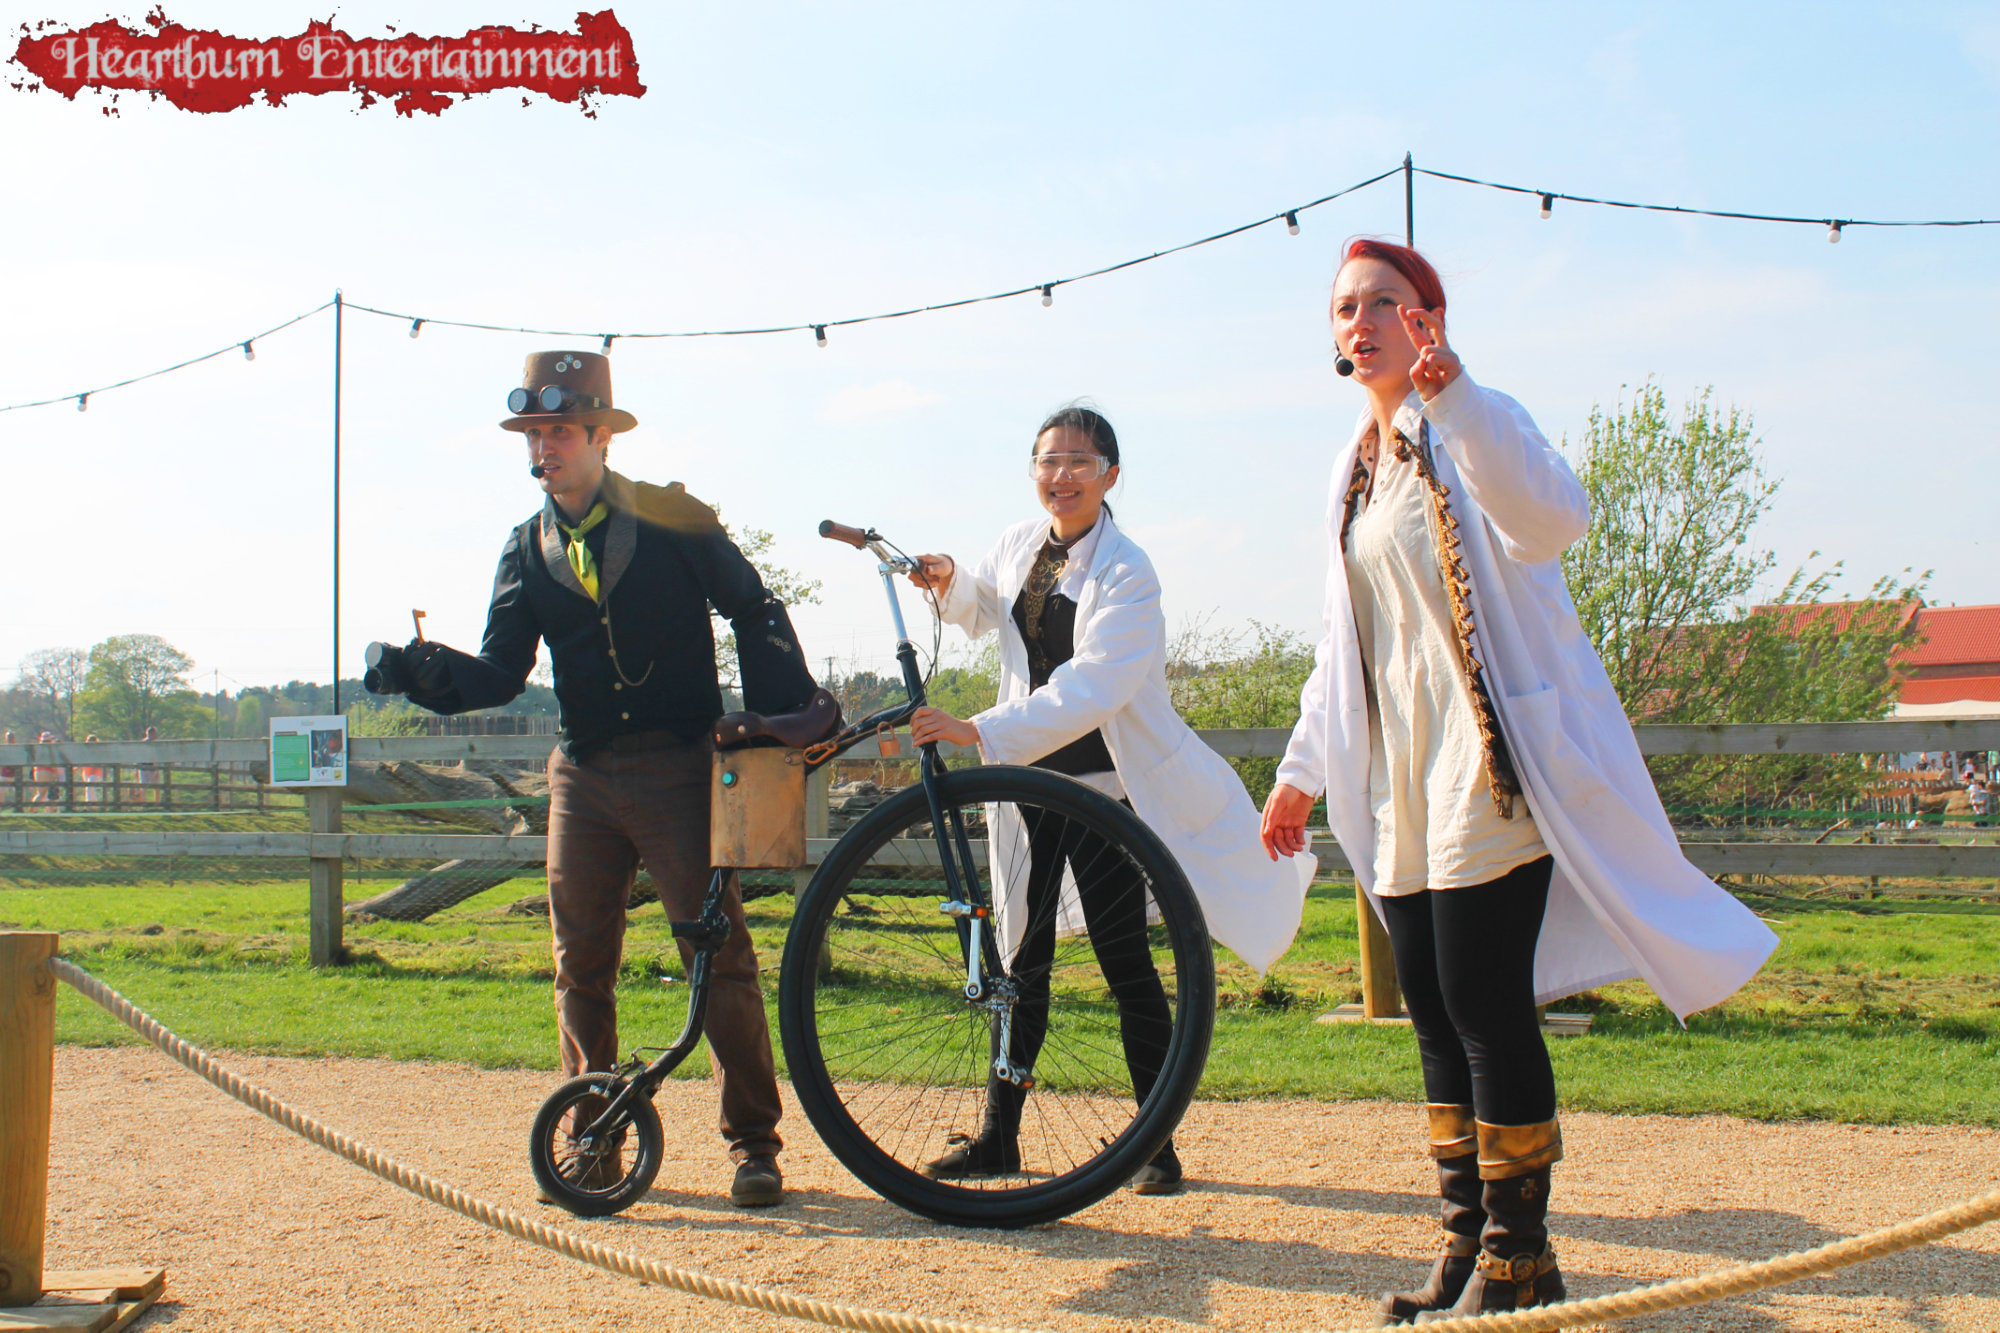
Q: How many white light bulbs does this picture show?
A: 9